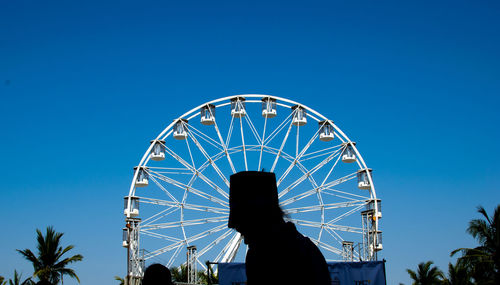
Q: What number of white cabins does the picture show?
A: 14